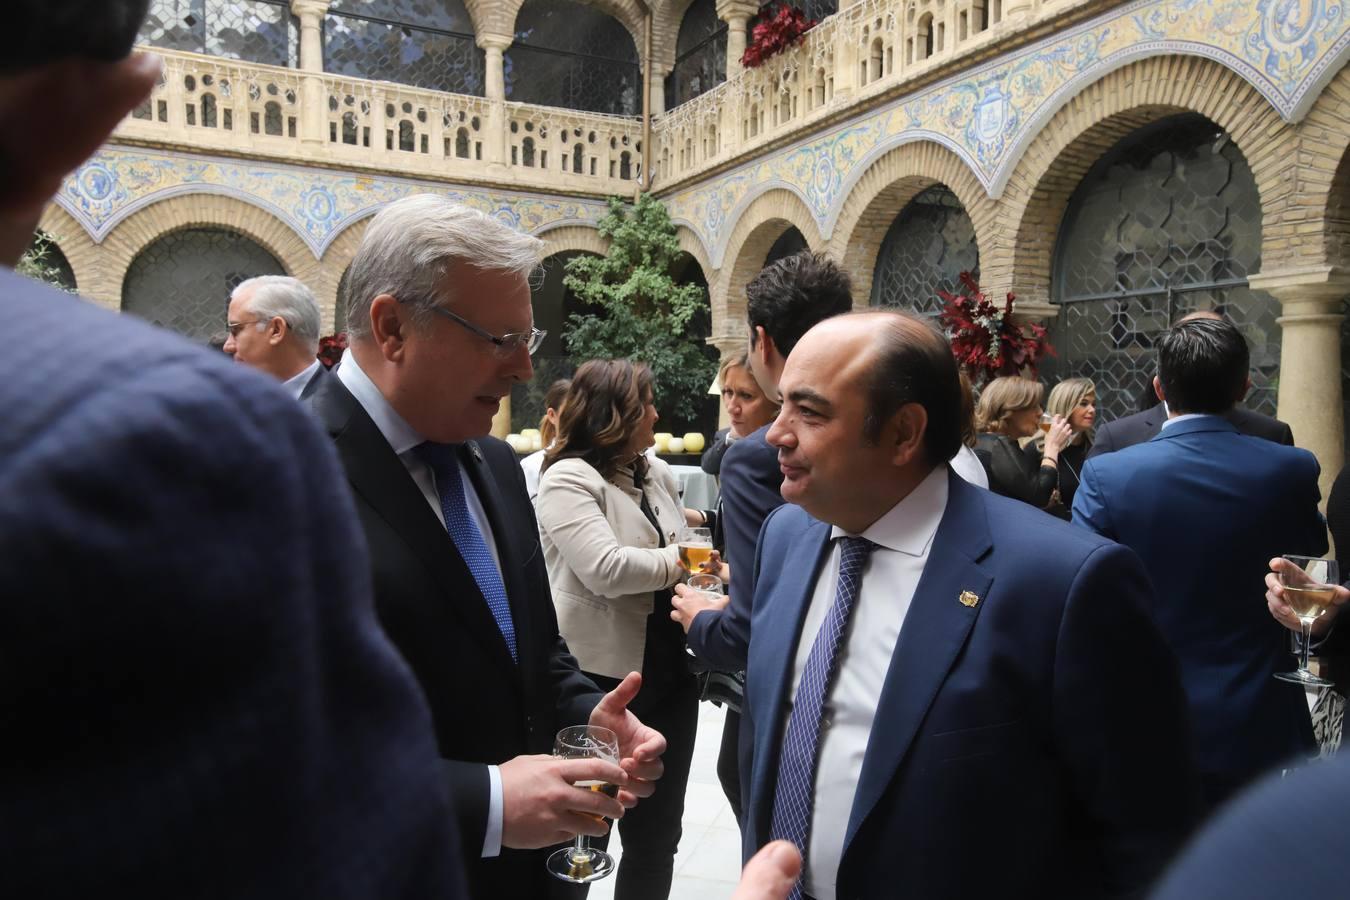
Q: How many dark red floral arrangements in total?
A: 3